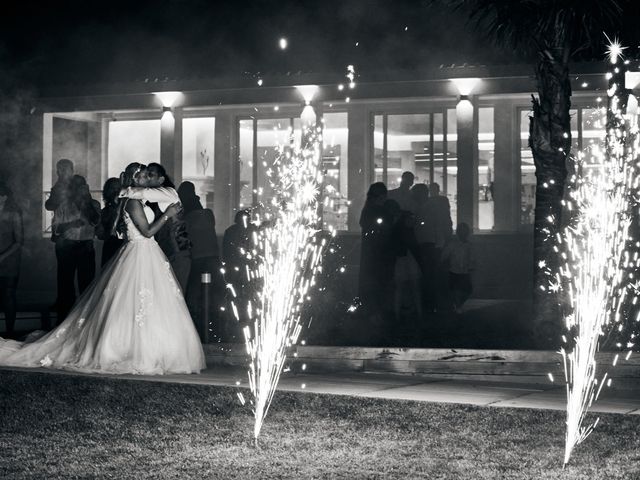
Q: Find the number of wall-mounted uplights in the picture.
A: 4